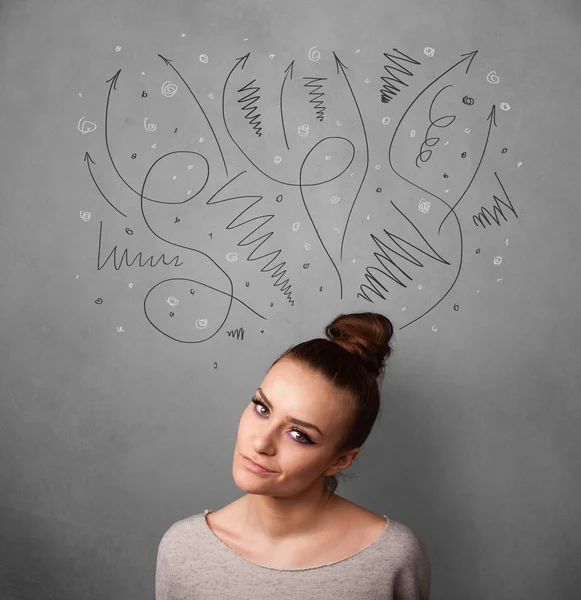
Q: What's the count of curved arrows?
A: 8